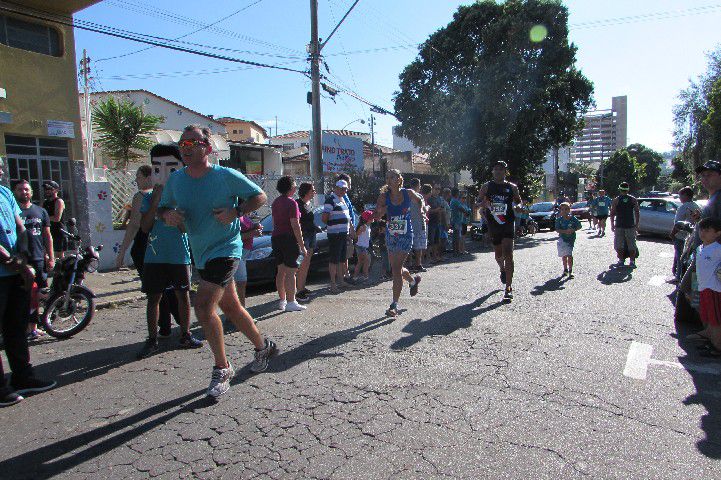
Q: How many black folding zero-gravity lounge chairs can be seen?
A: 0